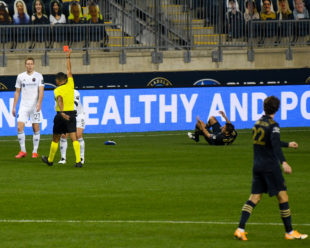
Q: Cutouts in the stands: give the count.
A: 11